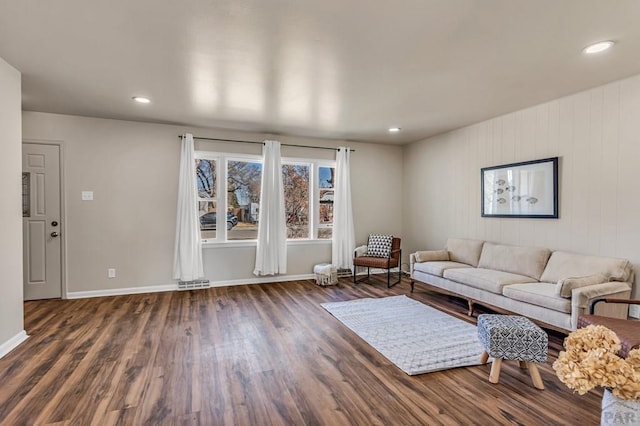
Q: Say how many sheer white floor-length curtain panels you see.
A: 3